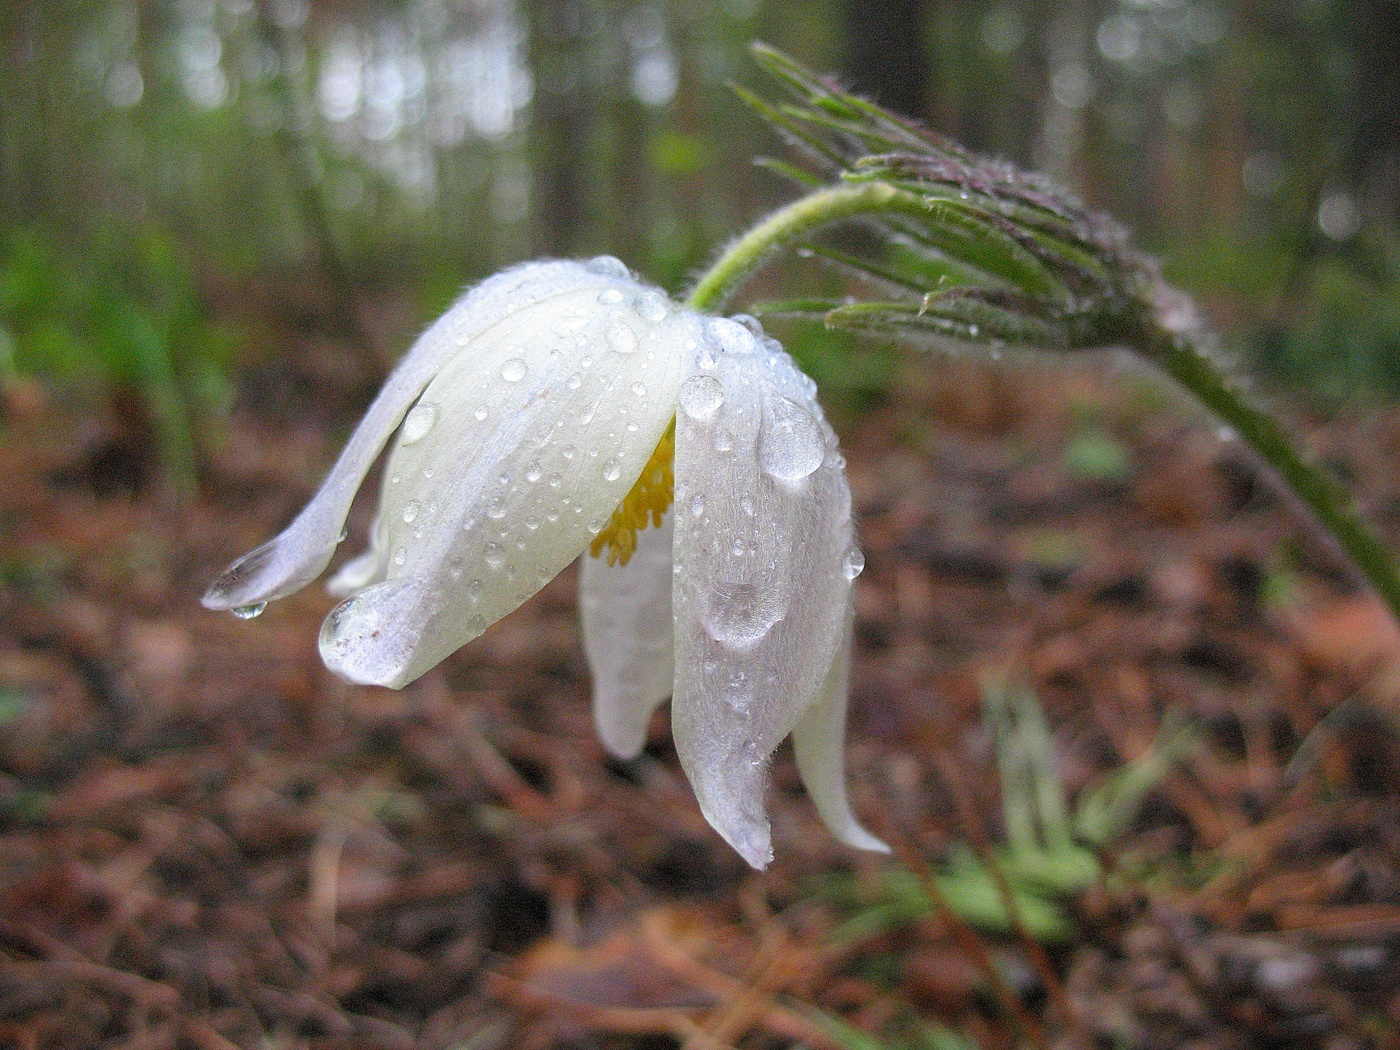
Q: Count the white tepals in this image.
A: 6